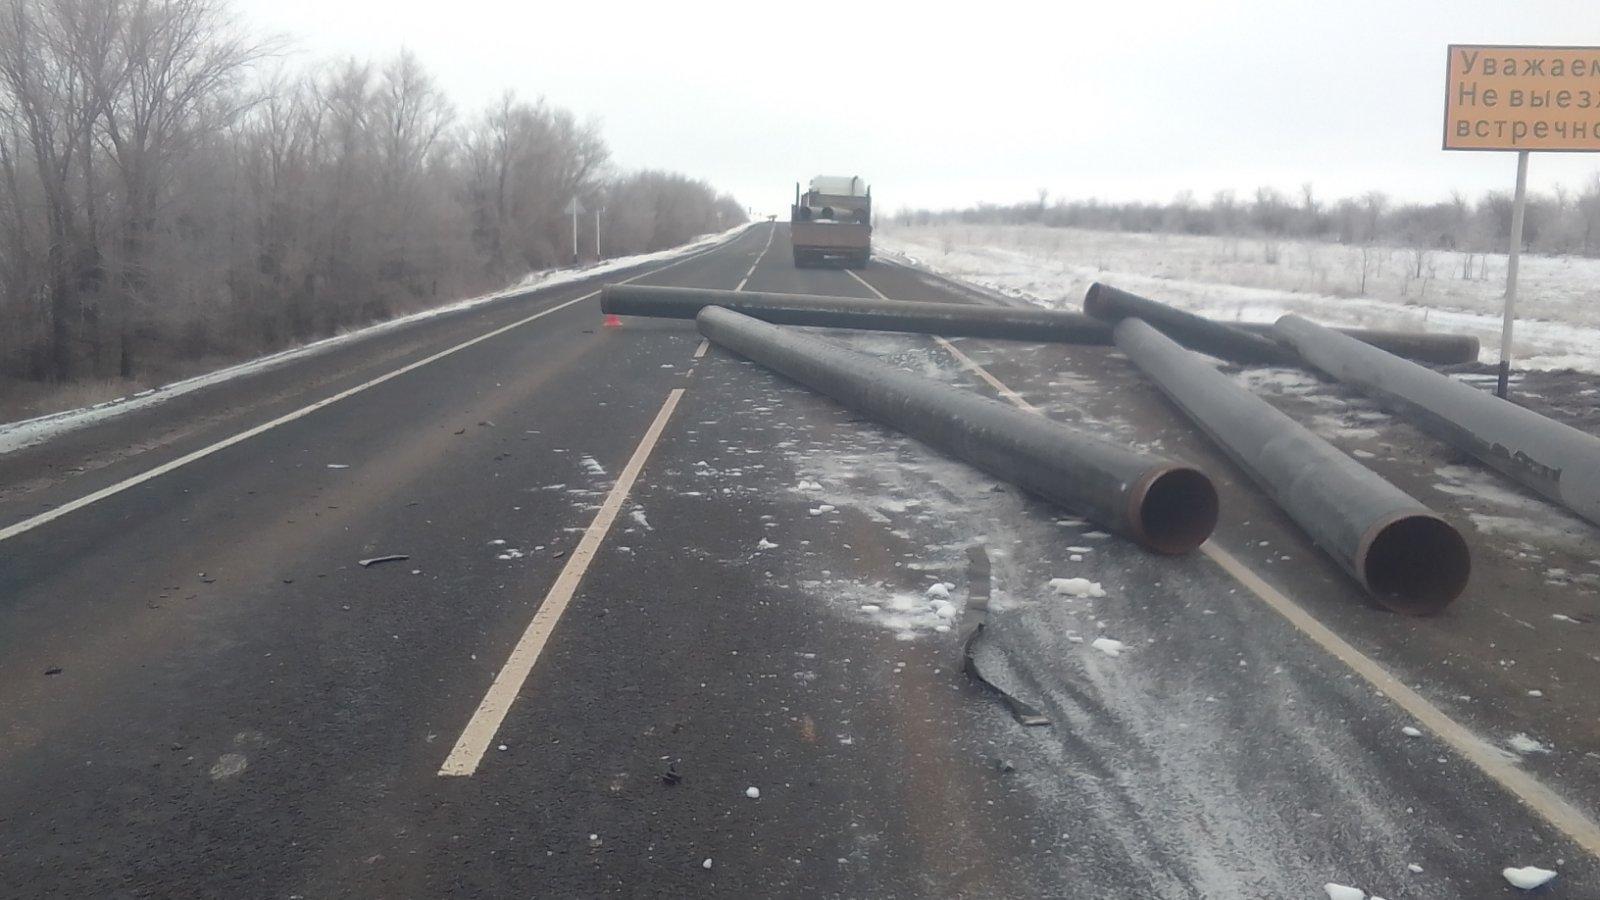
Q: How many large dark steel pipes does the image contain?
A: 5